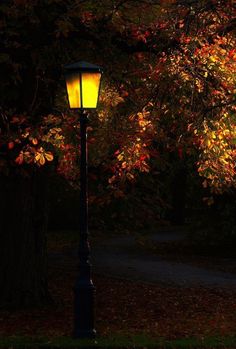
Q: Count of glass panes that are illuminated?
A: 2